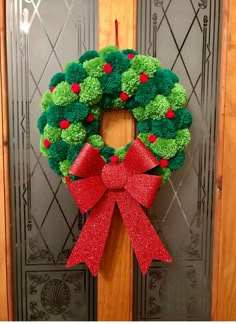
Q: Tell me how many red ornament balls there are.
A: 14